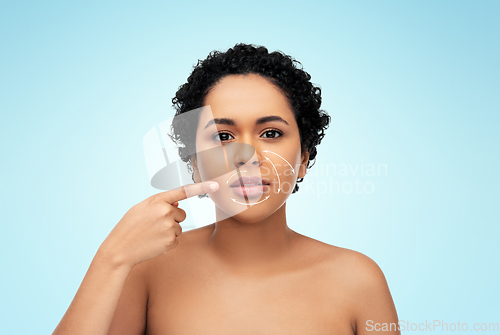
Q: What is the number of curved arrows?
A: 4